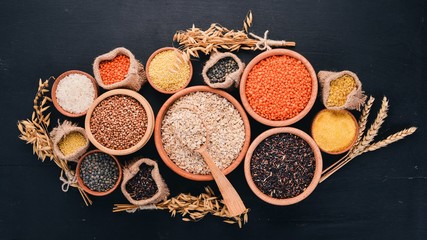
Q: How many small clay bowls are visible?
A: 4